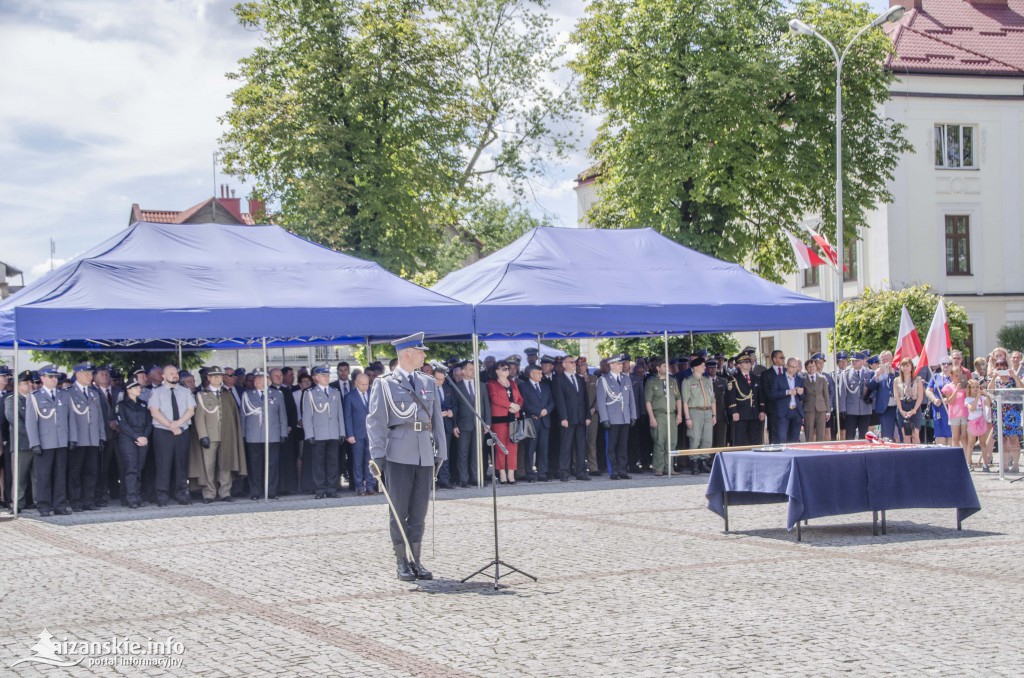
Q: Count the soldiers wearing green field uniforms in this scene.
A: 2